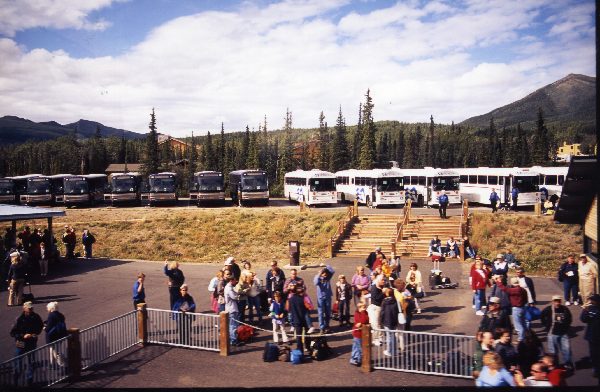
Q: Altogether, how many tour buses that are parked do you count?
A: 12